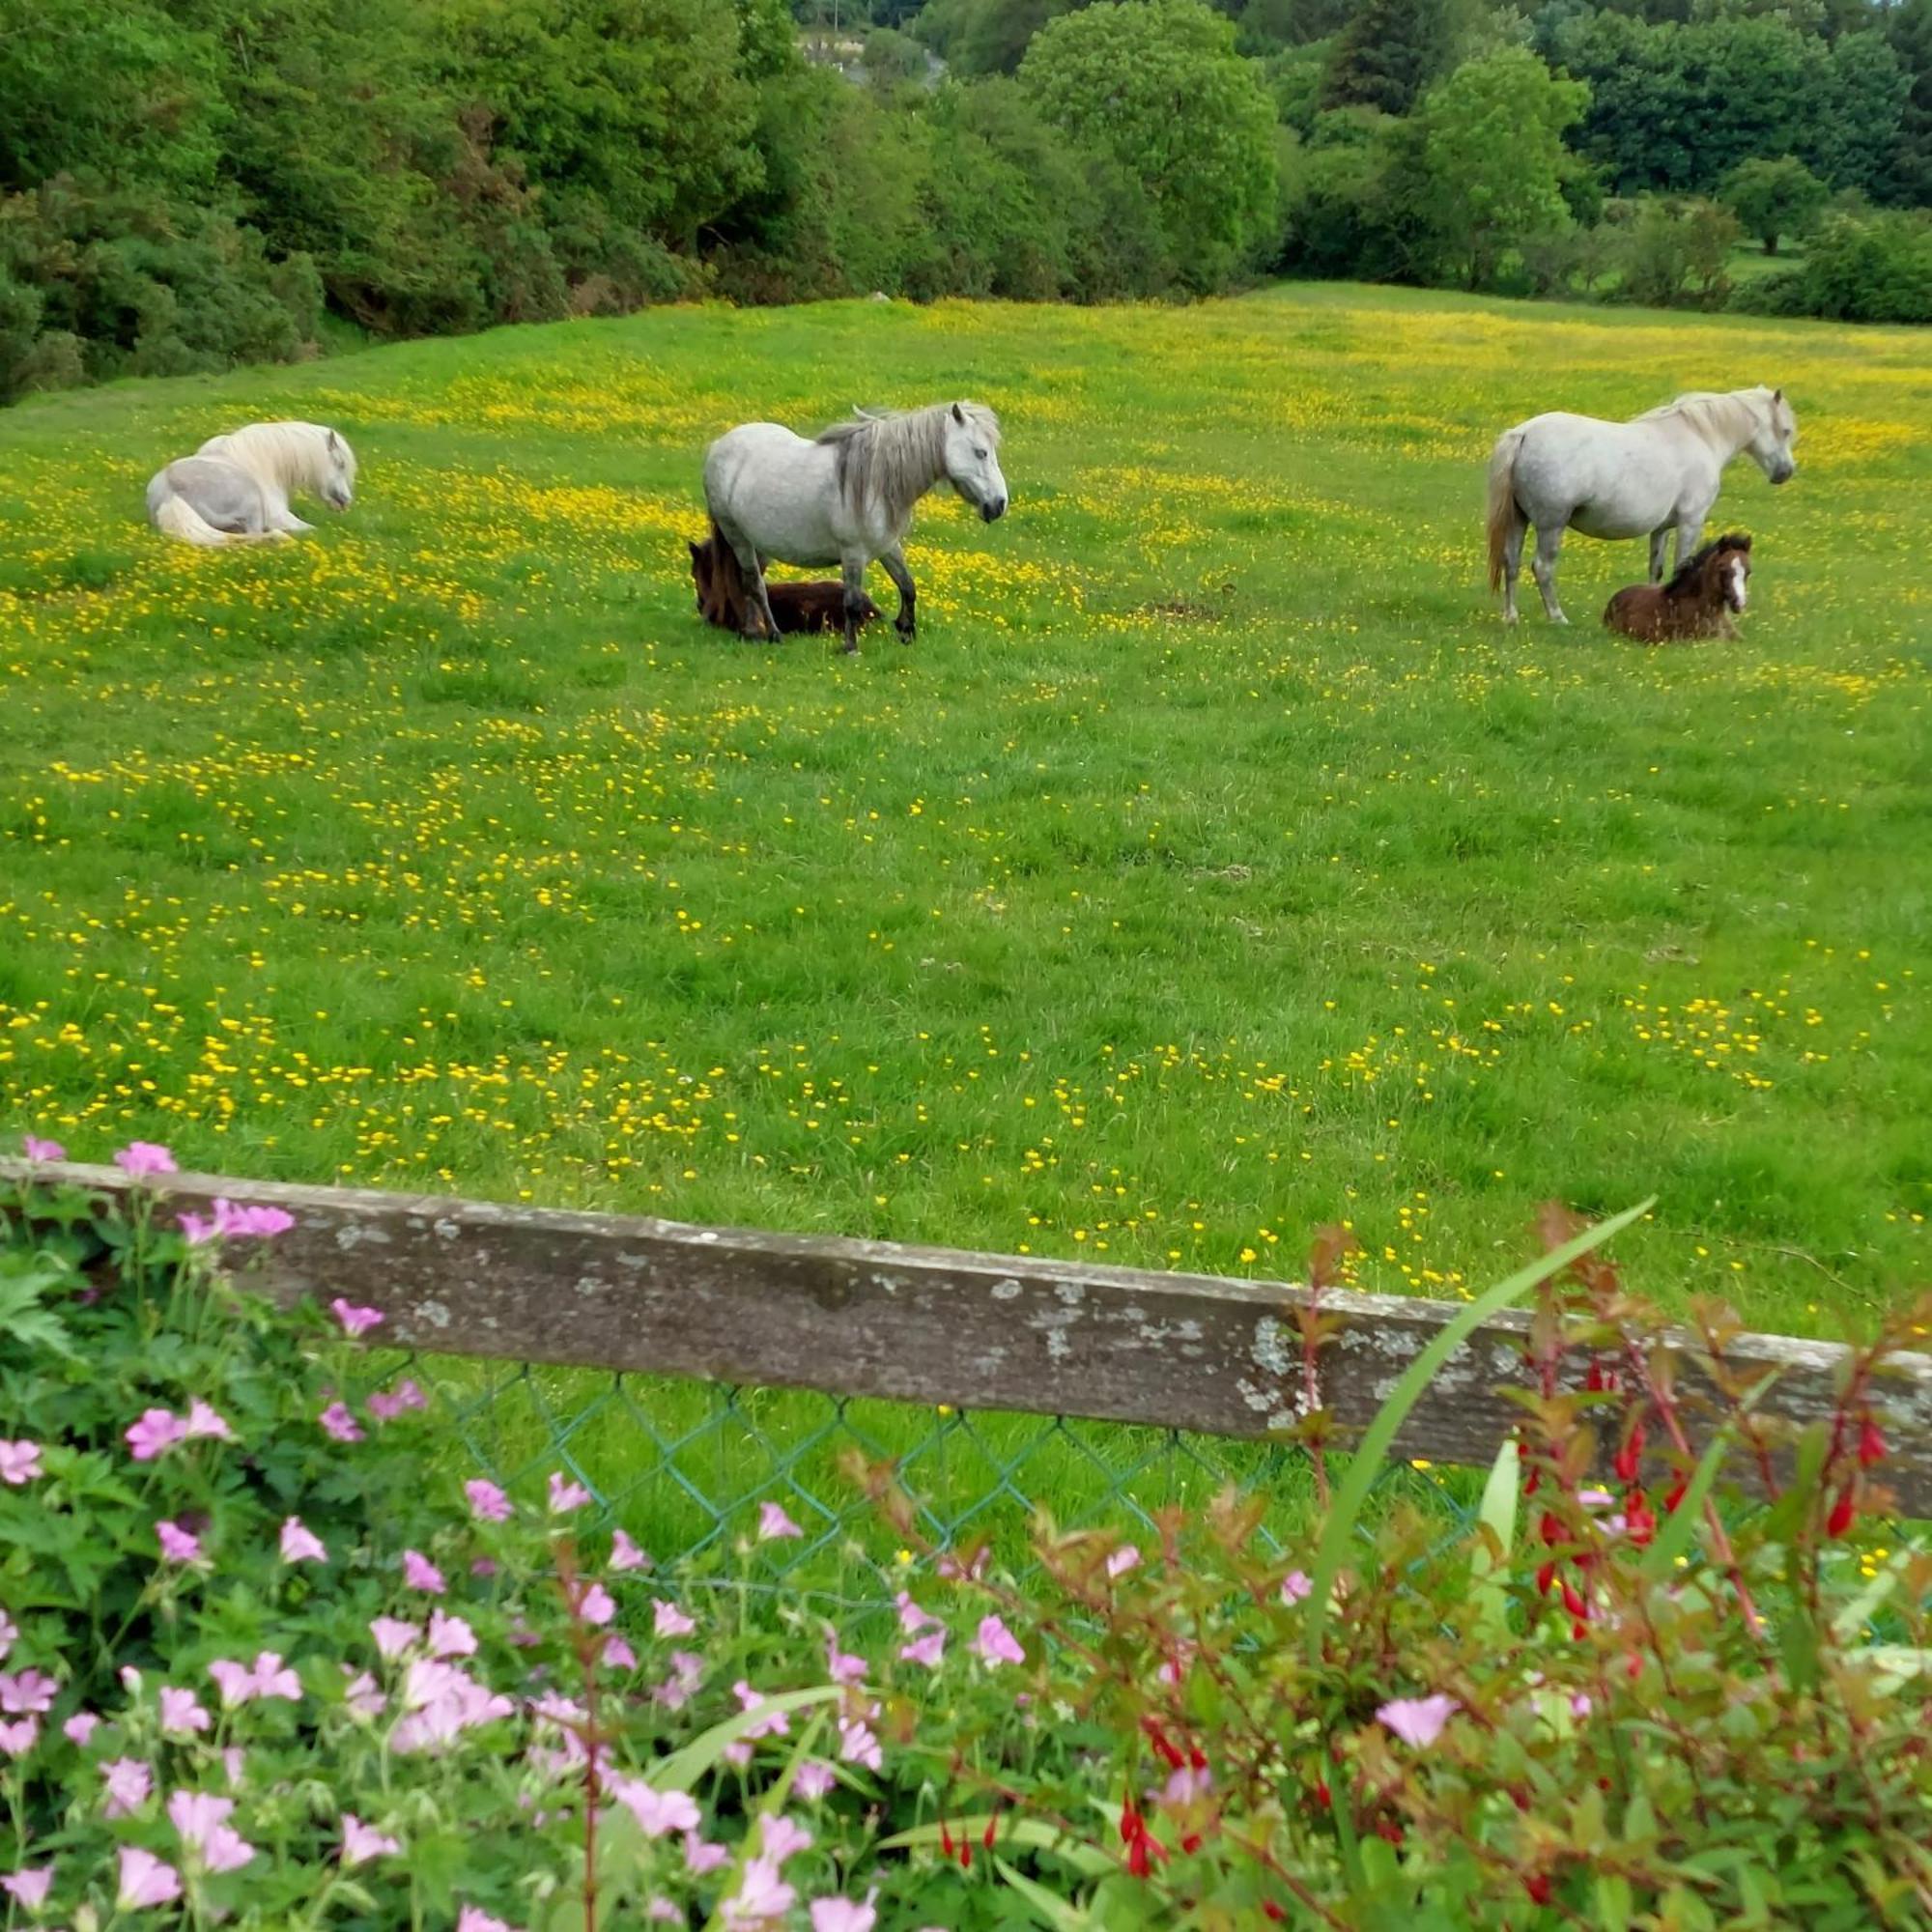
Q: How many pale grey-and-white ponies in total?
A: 3